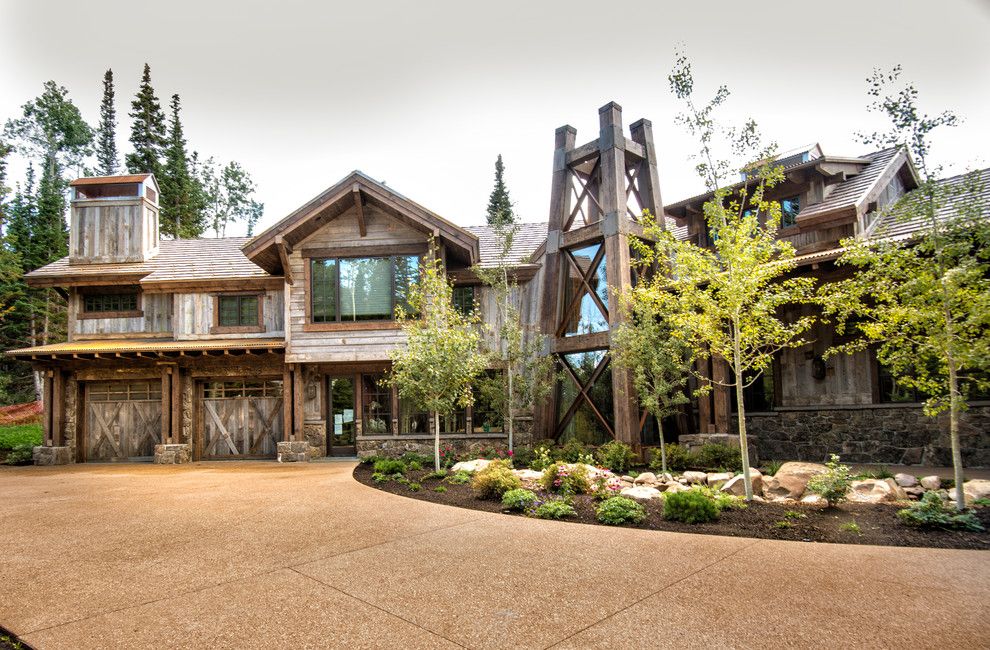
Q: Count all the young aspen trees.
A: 5